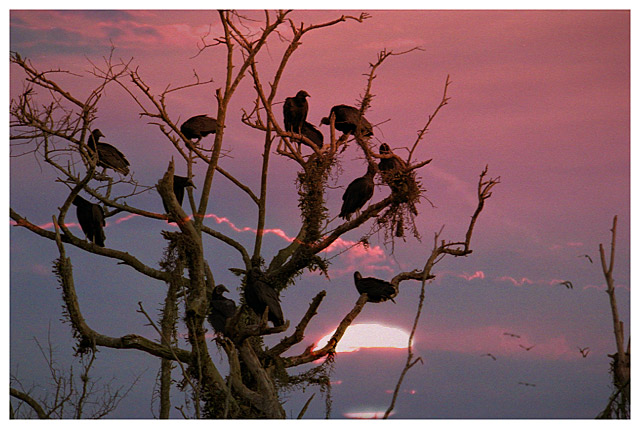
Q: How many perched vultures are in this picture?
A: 12